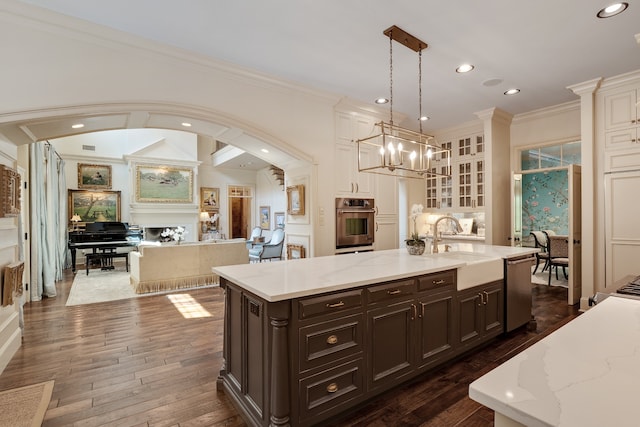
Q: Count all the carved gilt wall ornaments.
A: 2